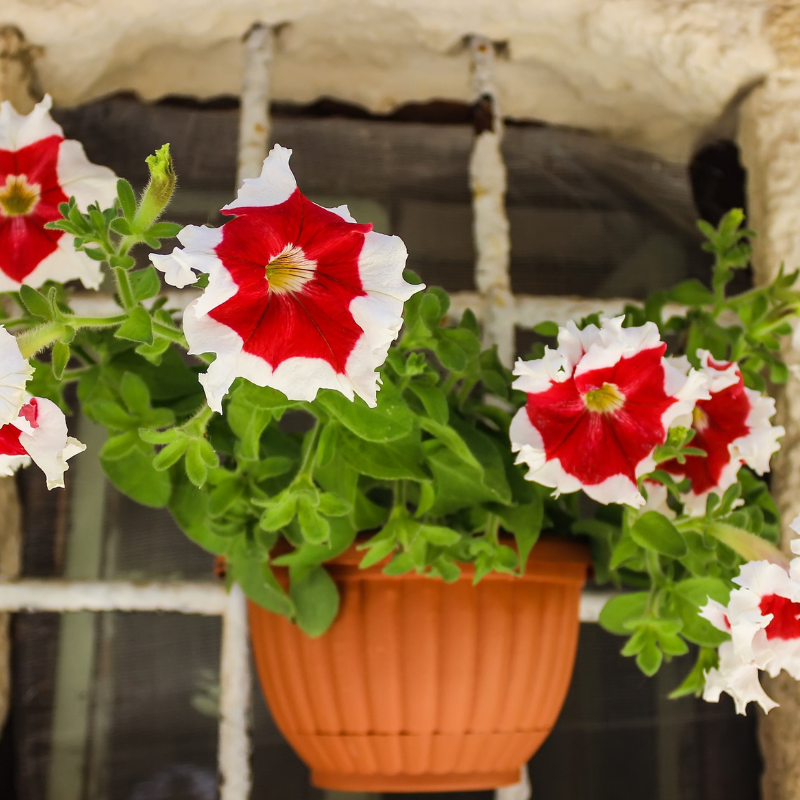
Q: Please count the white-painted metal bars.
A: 4